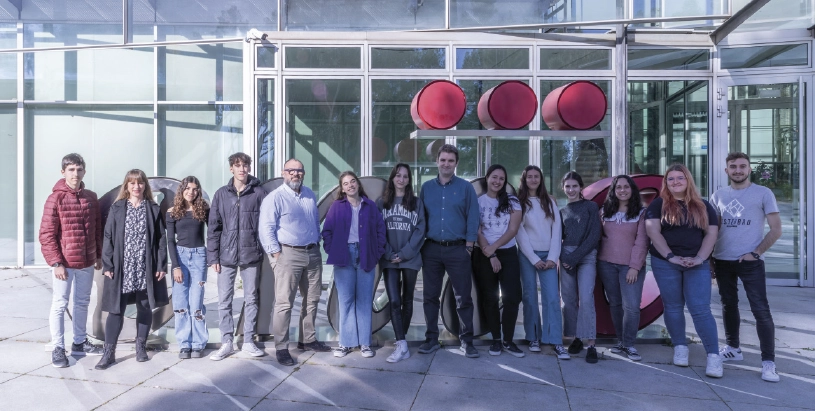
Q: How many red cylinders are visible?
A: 3